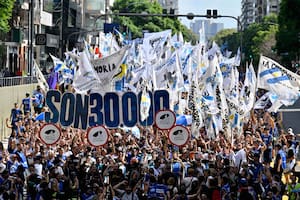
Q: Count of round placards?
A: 4